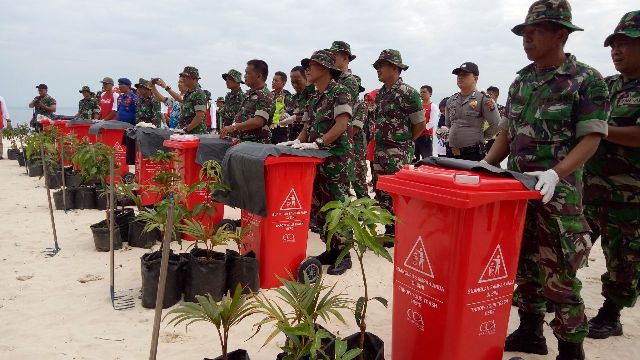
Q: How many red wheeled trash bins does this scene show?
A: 8